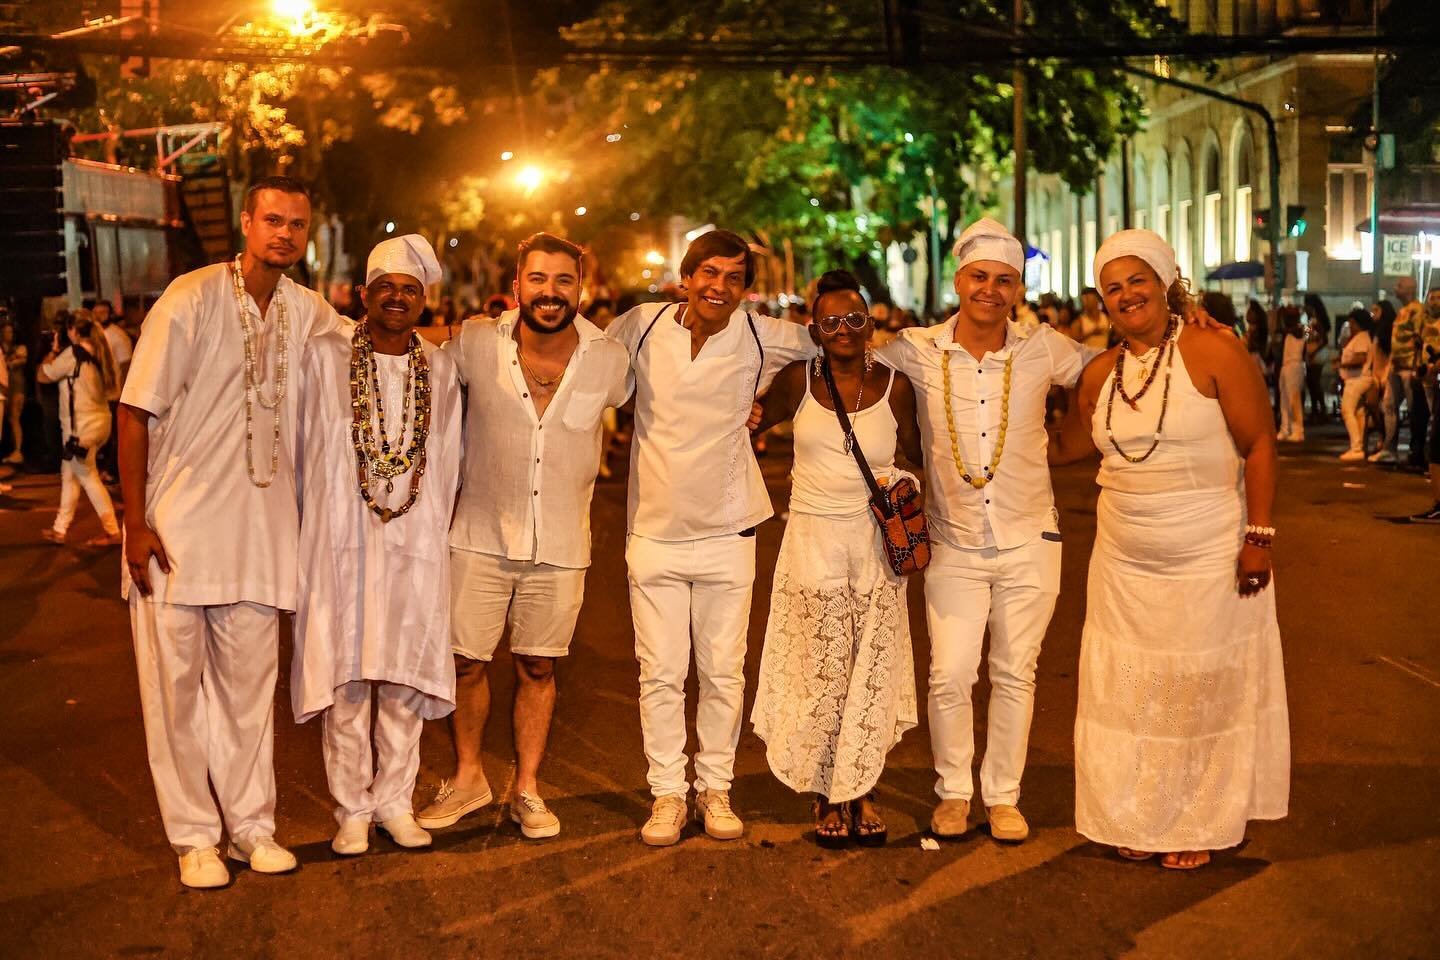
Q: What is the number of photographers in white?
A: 1